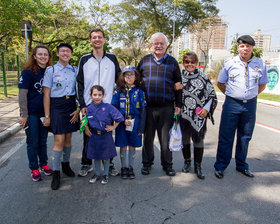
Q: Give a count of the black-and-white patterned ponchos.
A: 1